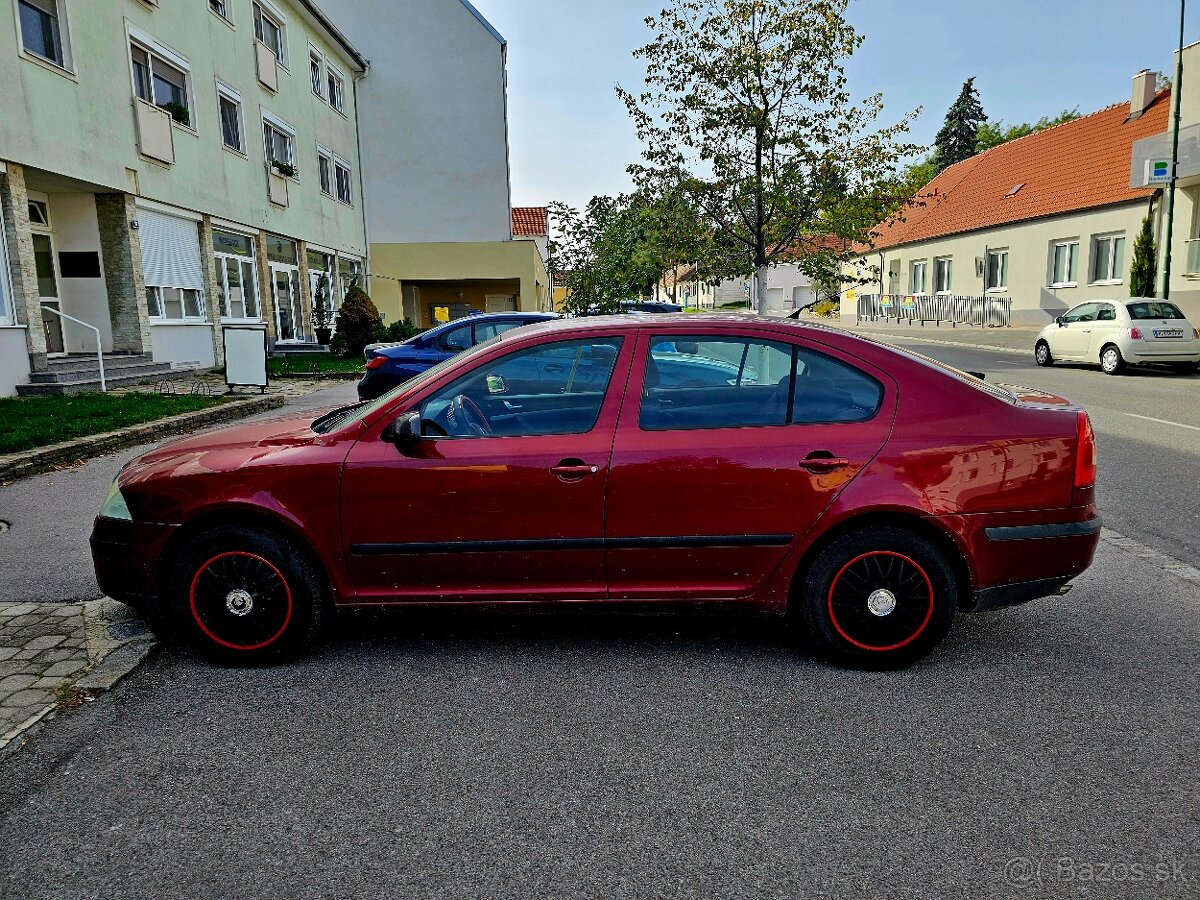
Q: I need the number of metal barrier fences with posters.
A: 1